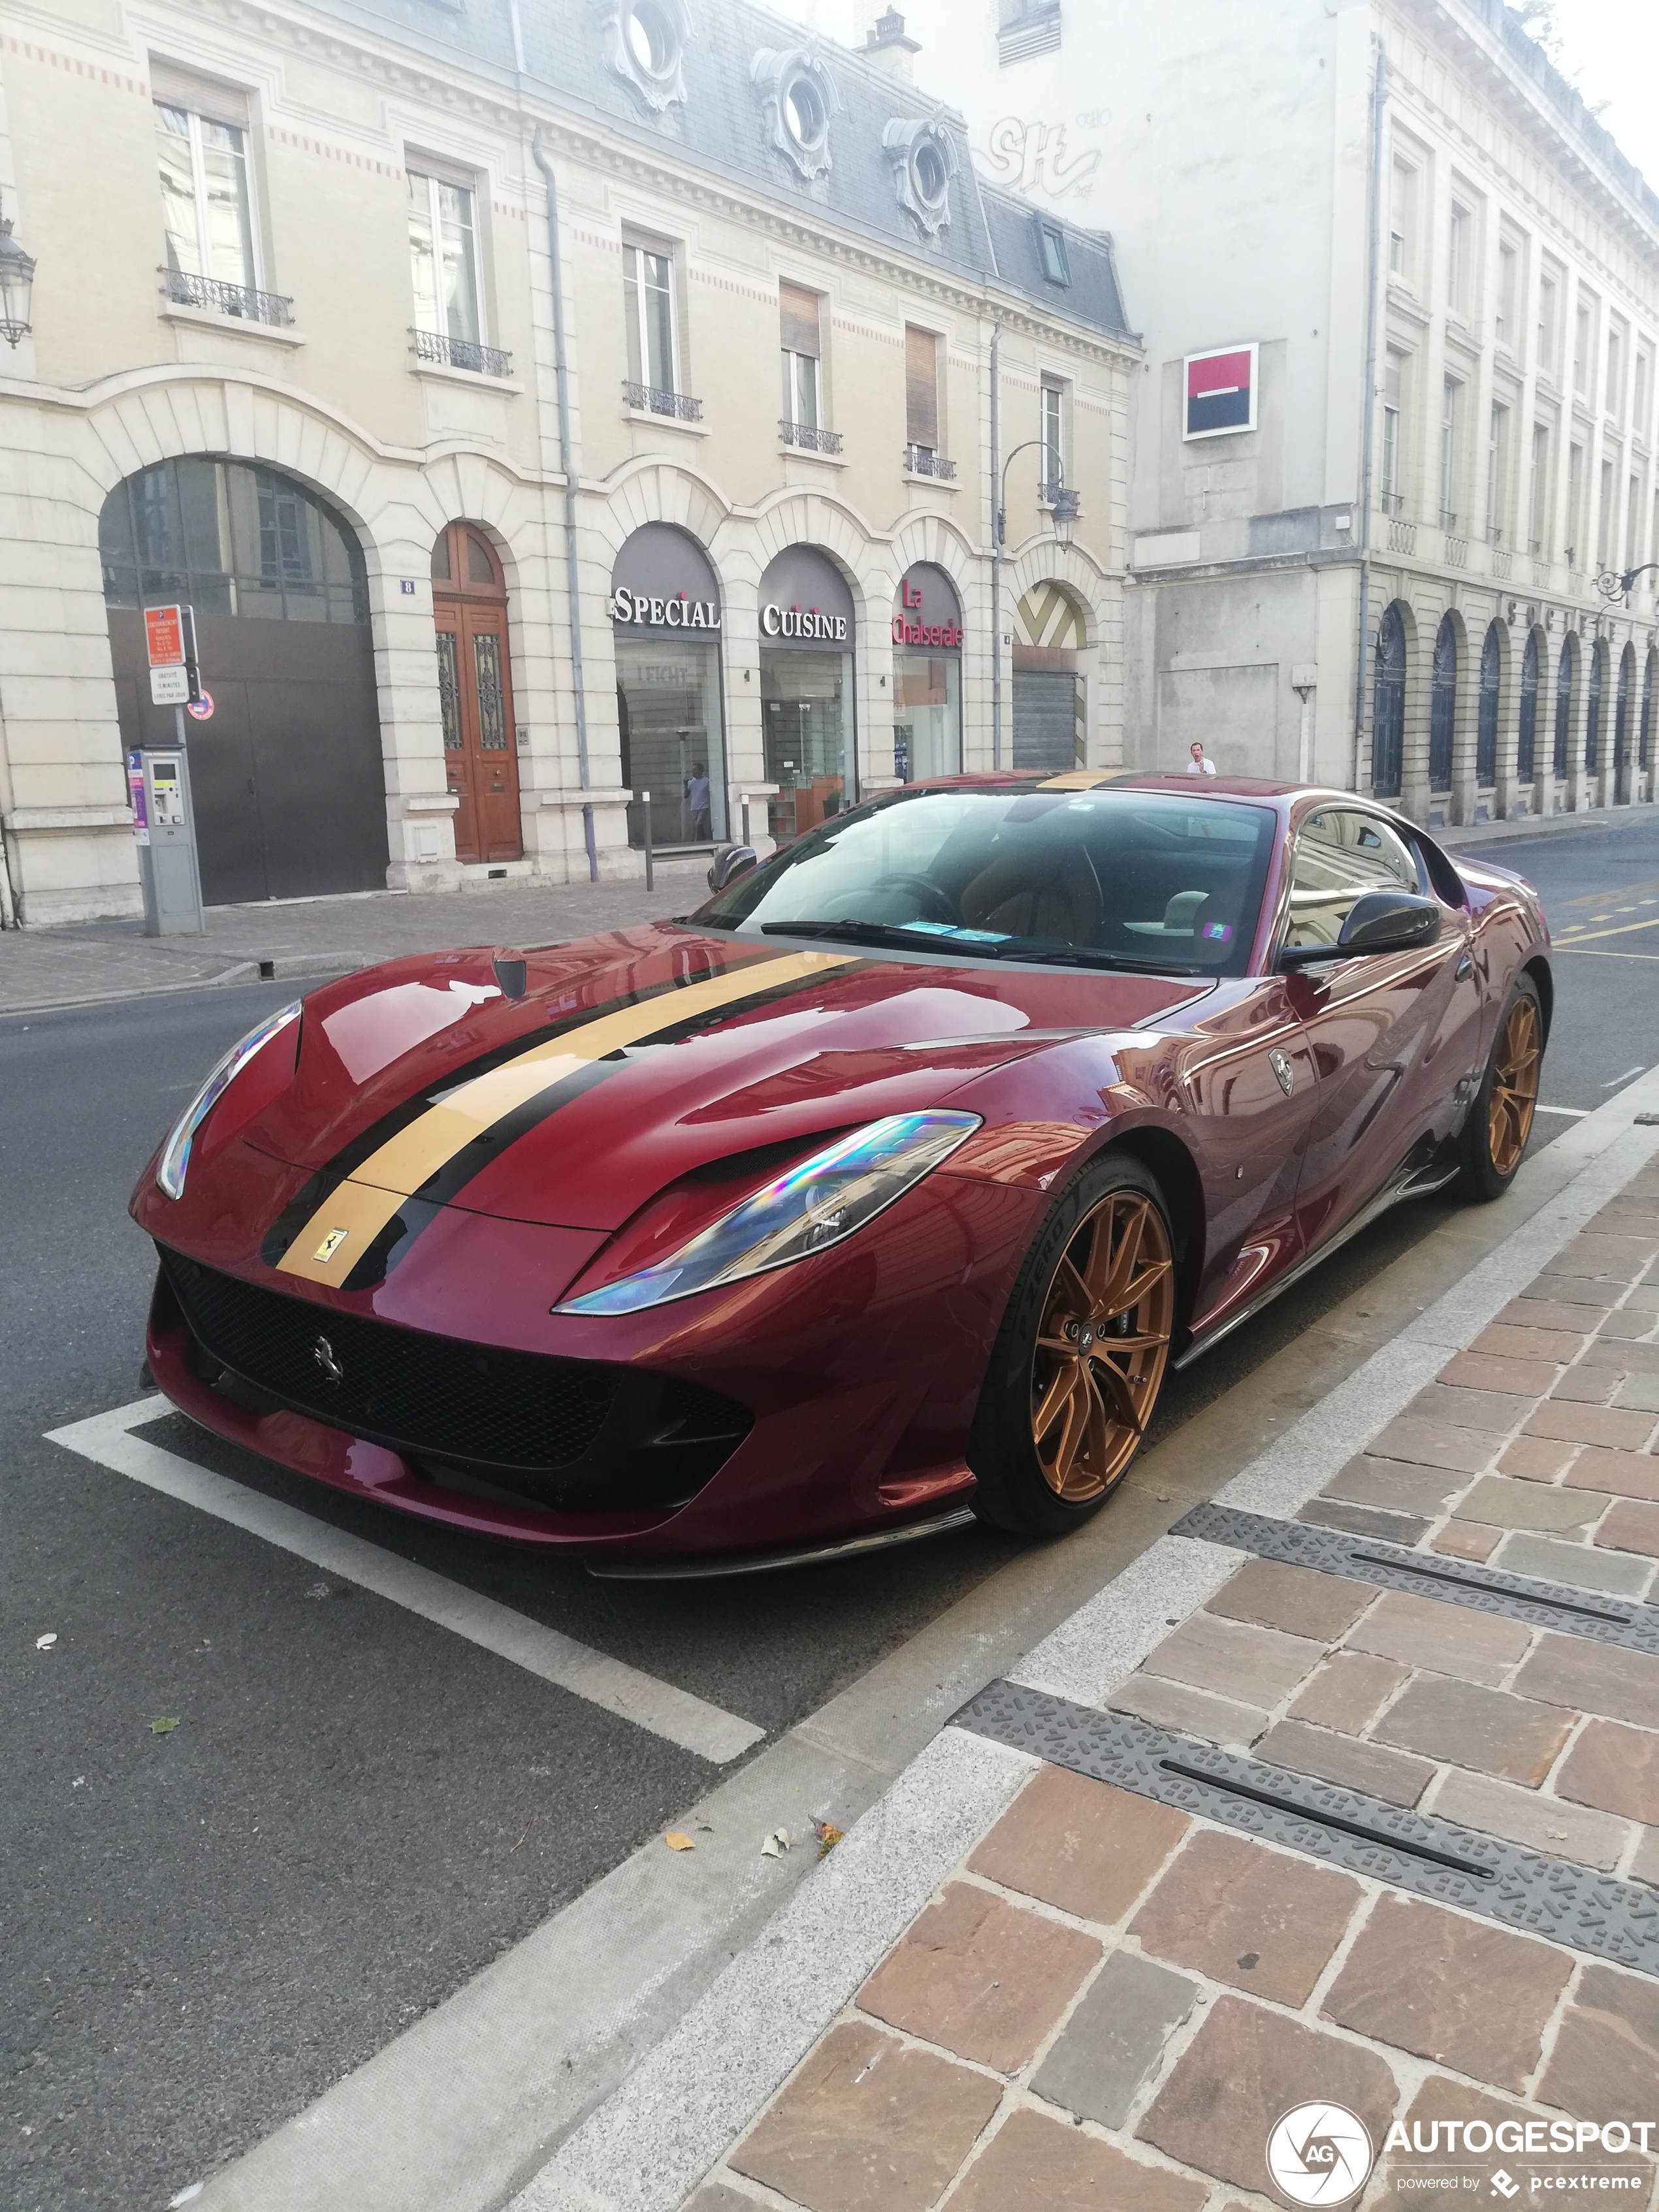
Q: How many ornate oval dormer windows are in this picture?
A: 3